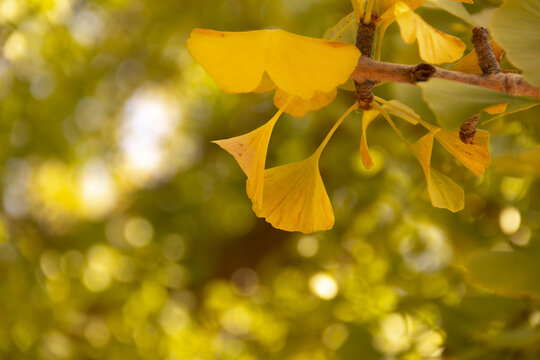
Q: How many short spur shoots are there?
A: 4